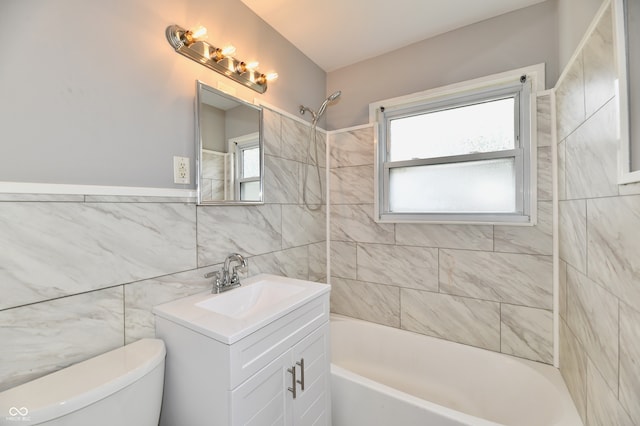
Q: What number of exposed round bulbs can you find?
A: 4